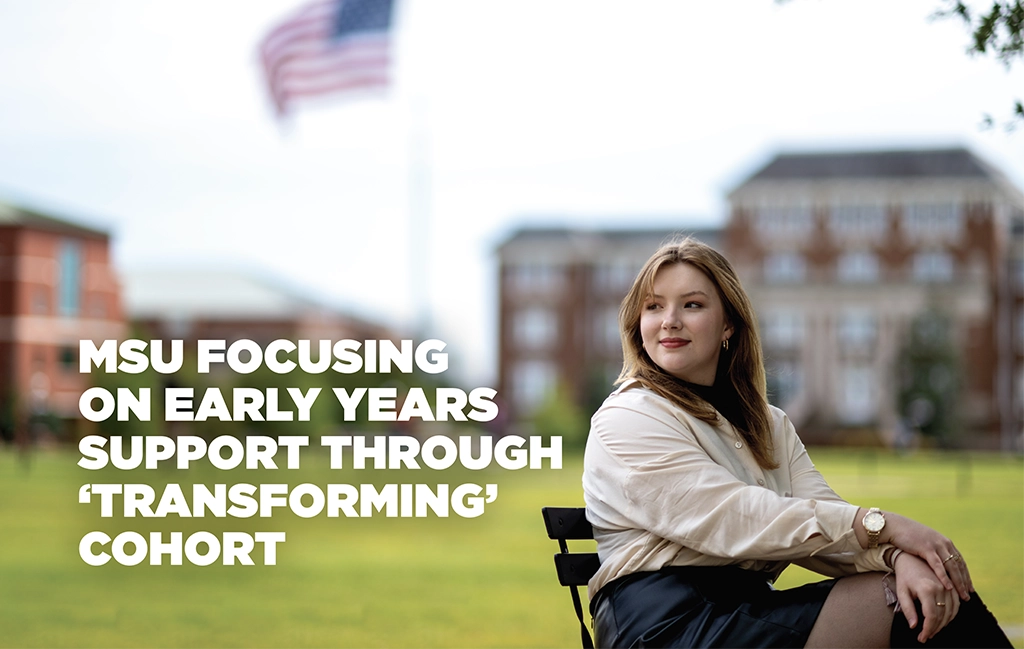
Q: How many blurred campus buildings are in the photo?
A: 3